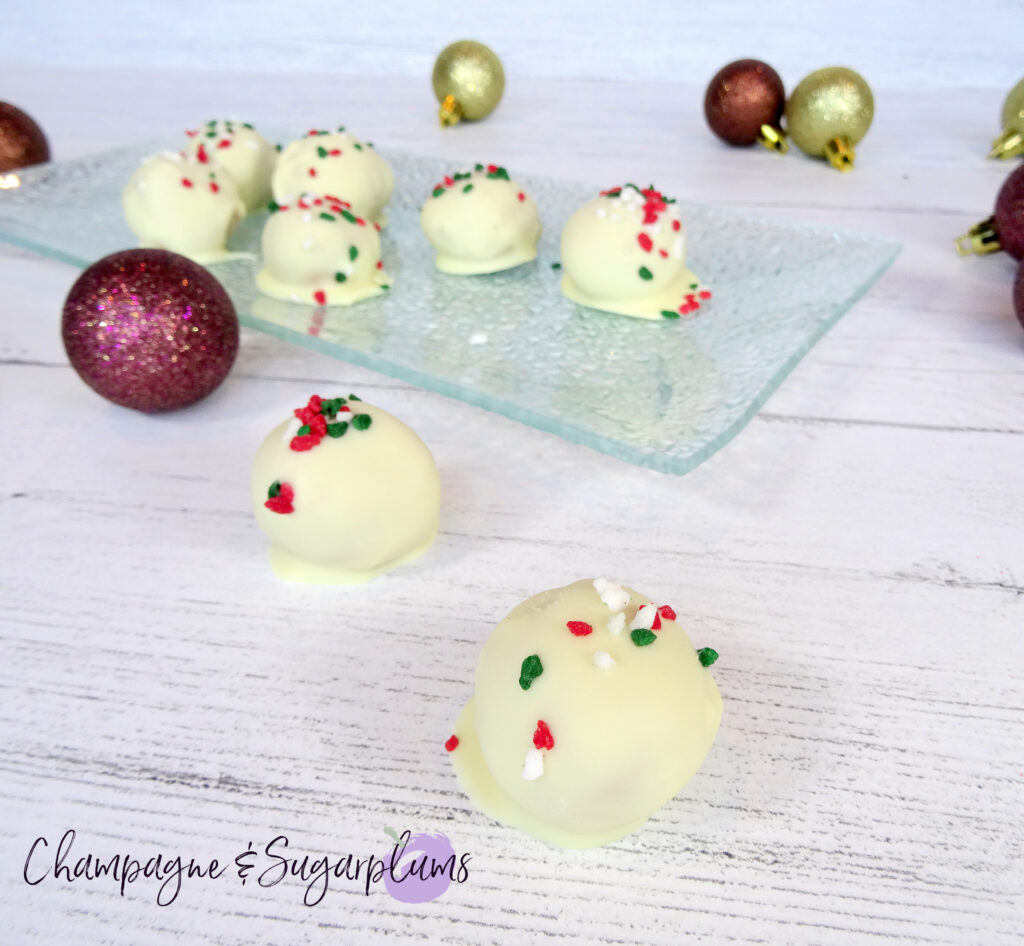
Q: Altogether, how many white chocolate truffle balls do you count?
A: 8